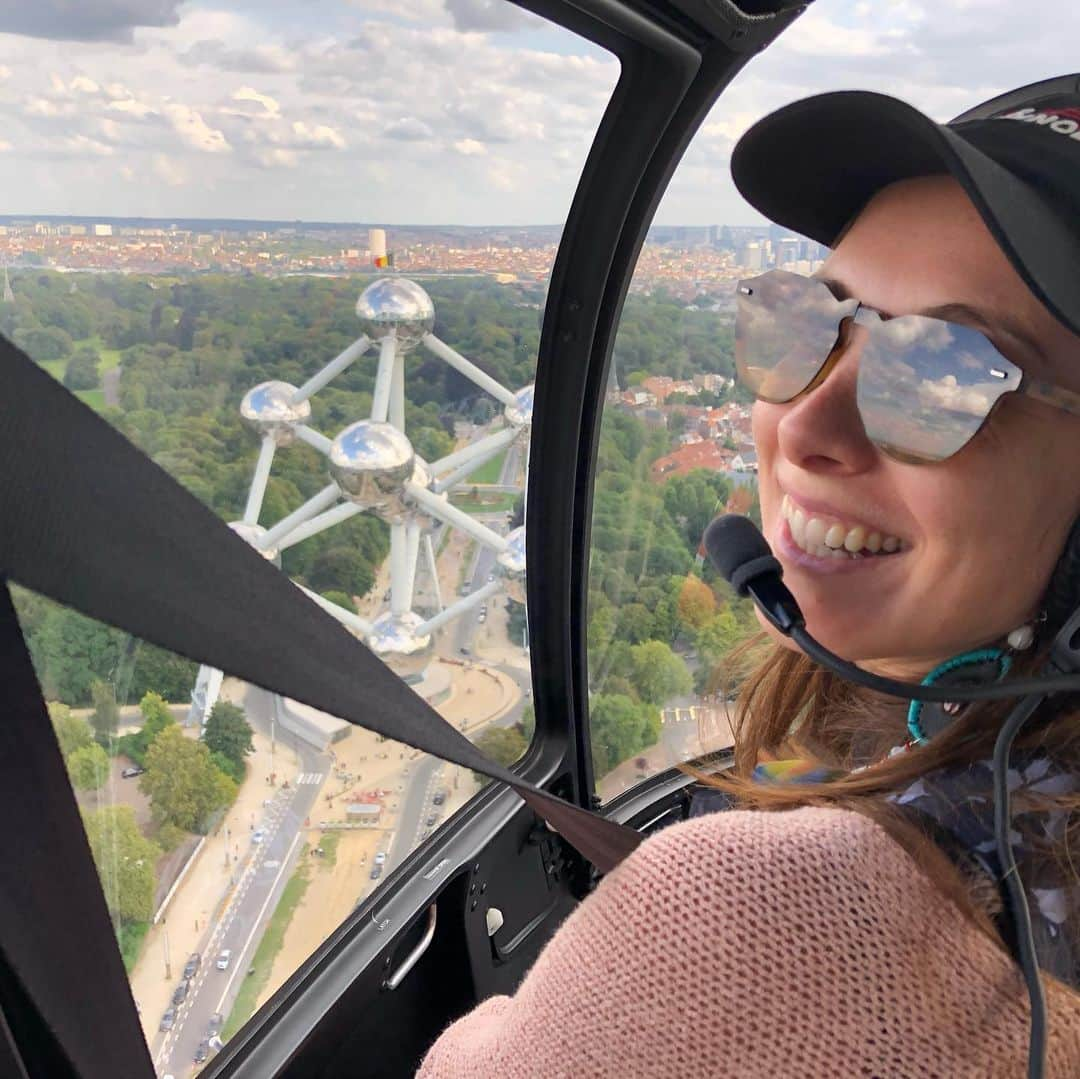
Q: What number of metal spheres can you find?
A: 8